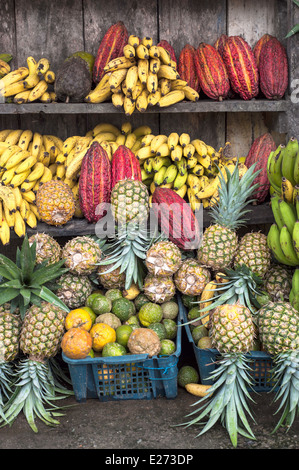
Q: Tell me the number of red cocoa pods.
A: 12